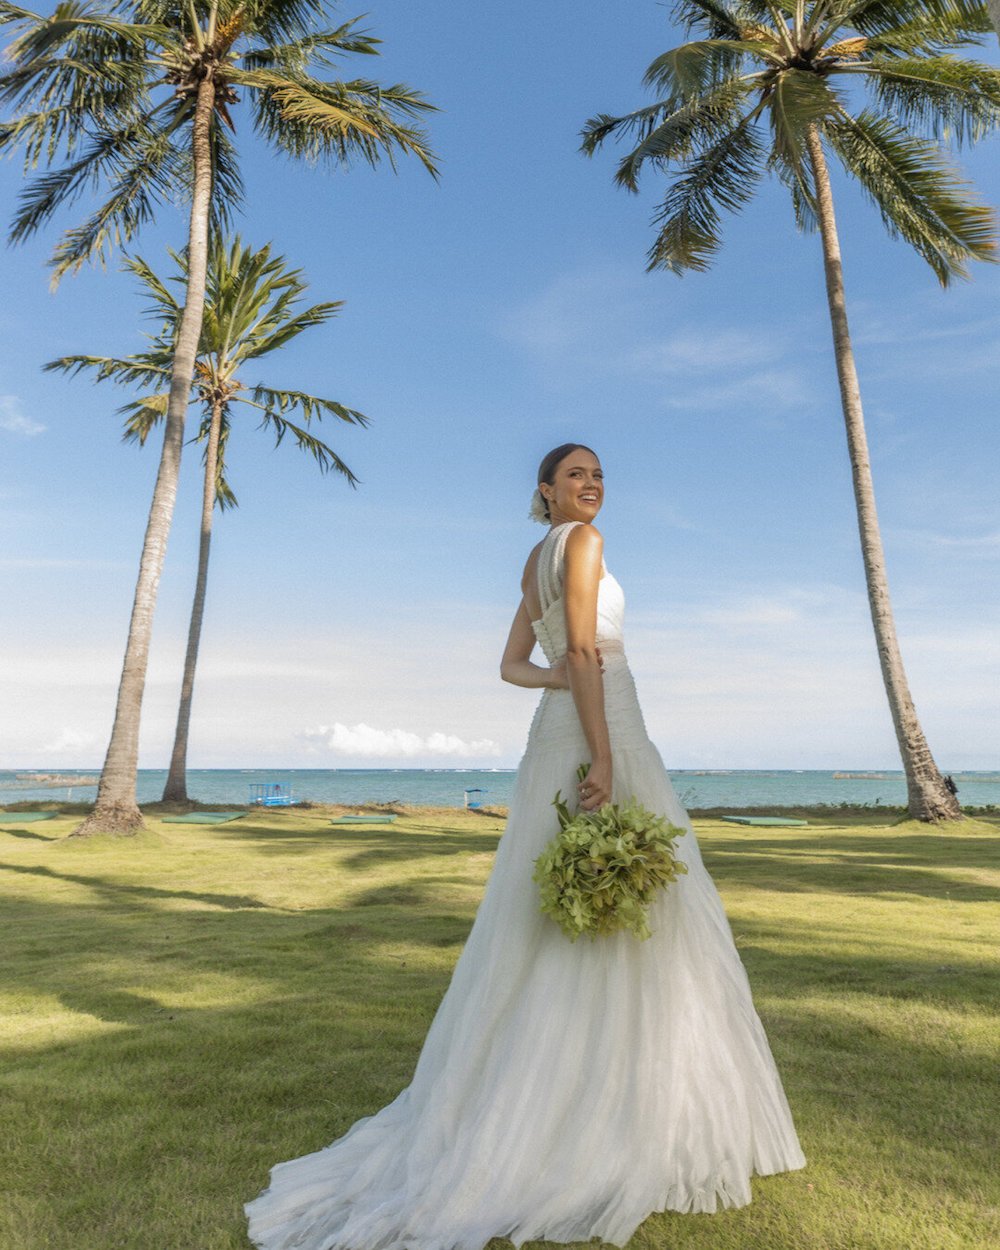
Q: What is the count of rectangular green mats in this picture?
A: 4